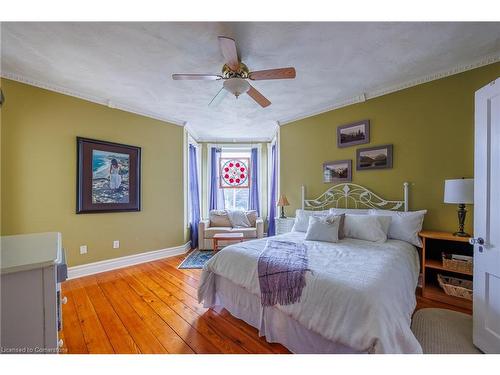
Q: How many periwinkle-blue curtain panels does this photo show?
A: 4